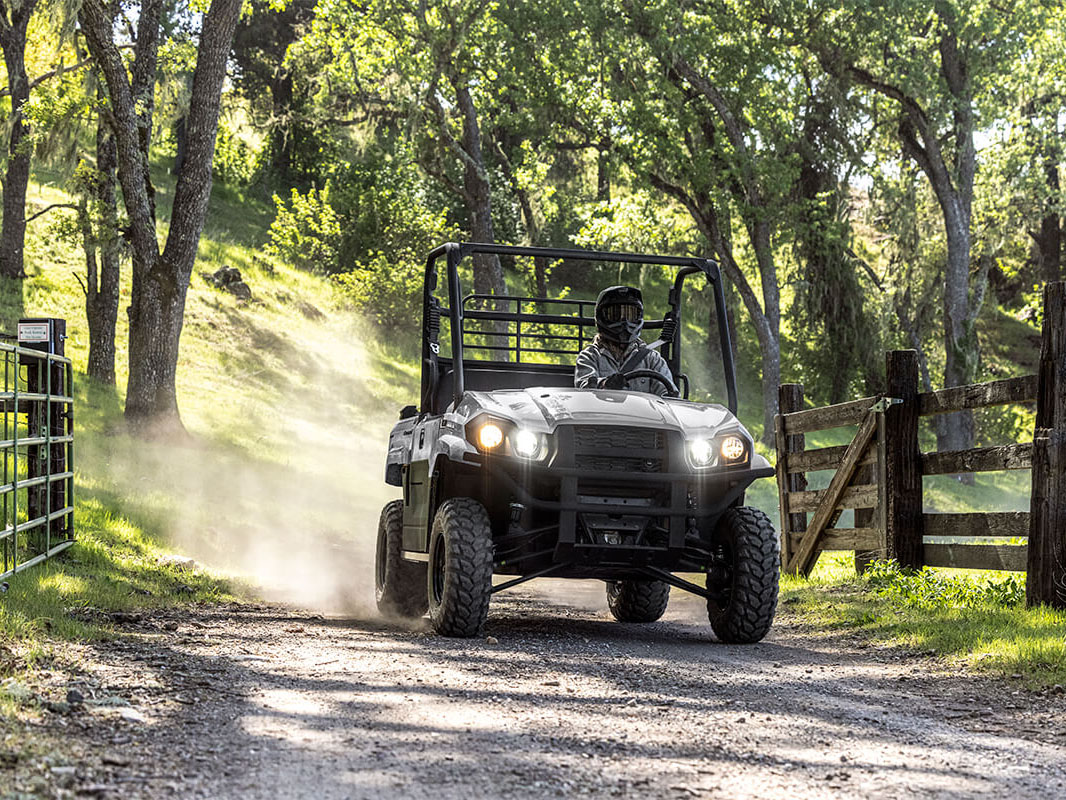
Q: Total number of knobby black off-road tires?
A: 4